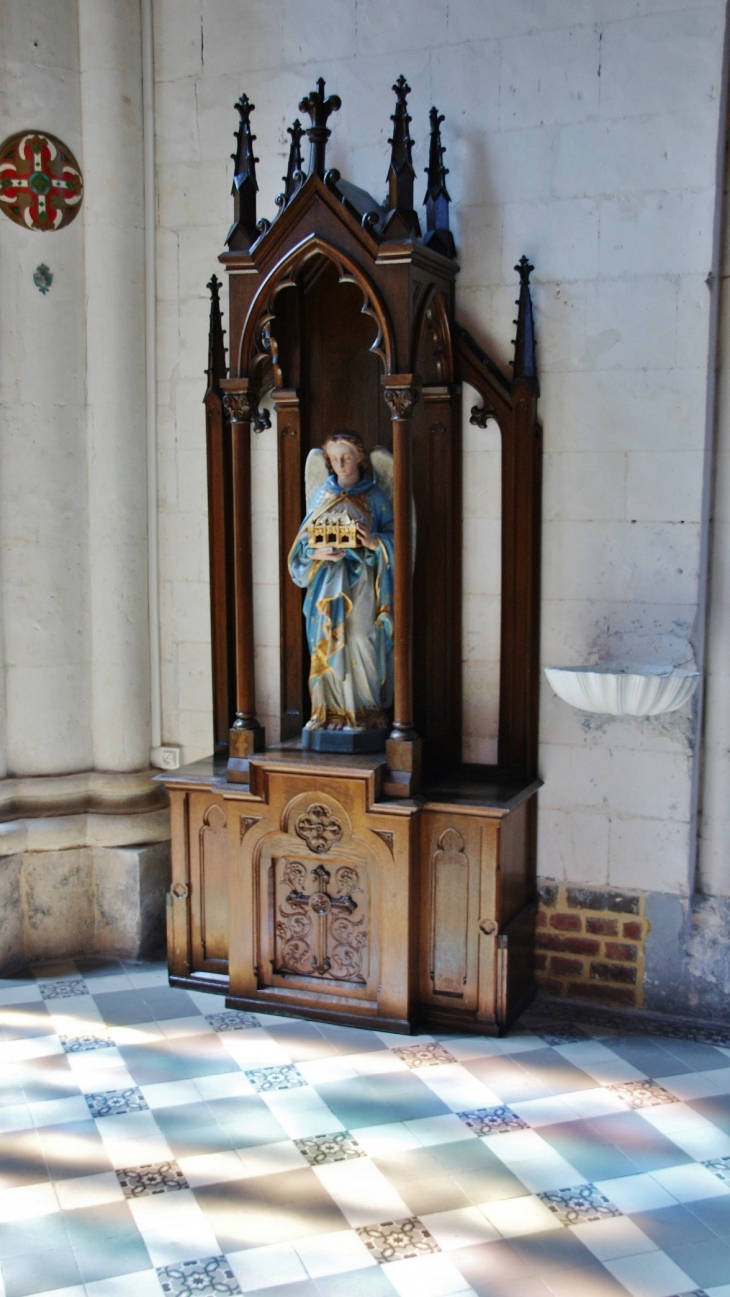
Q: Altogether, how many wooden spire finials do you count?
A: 7